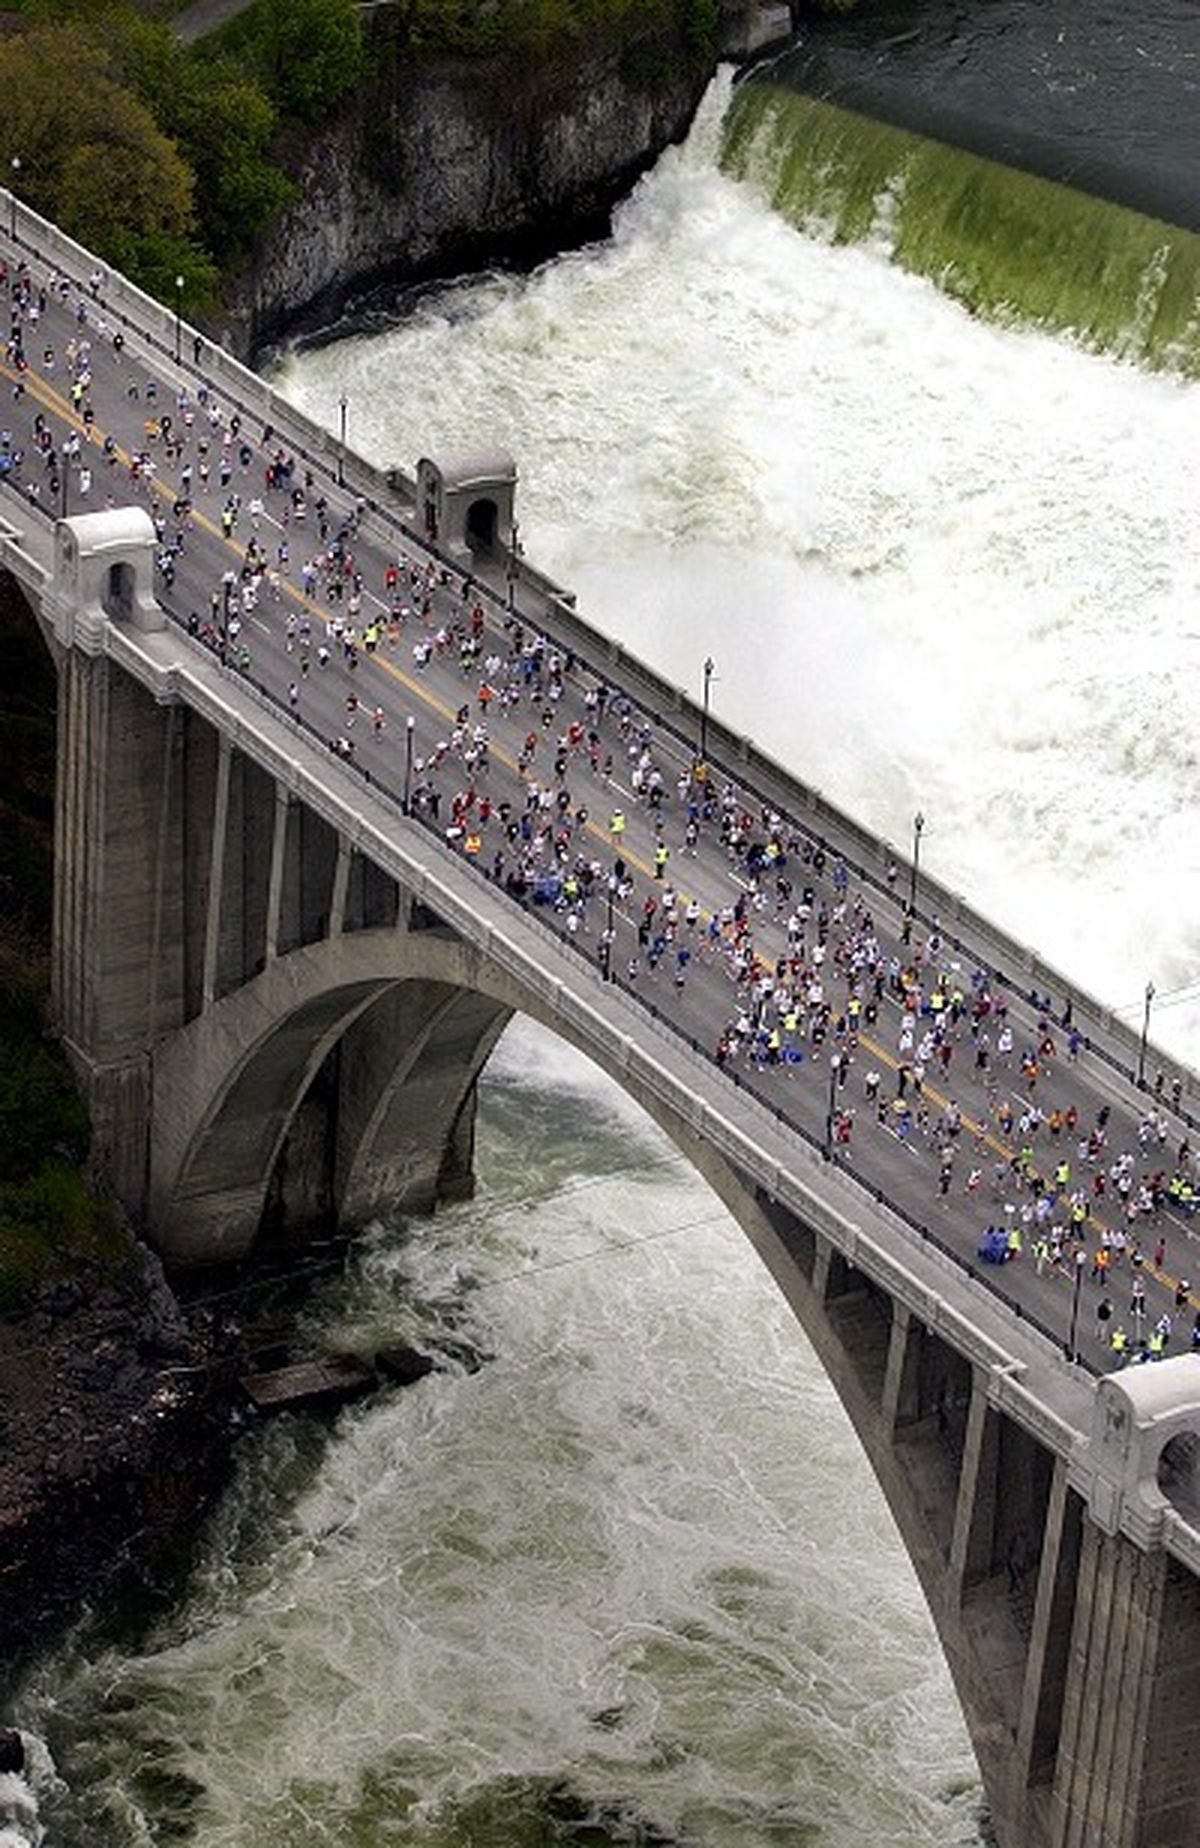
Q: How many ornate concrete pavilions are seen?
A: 3